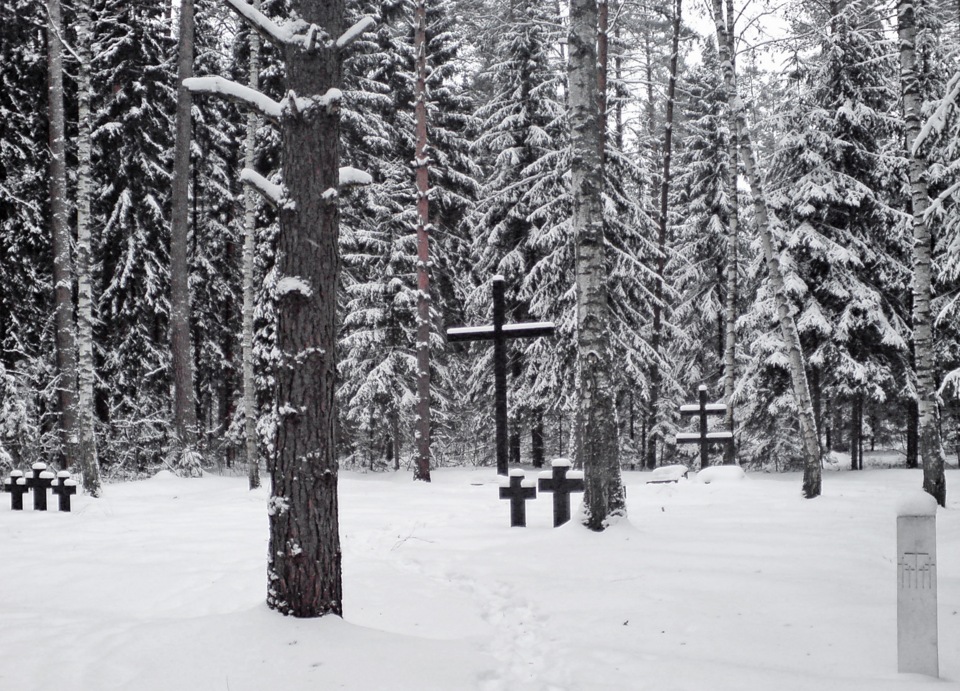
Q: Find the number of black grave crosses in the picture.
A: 7